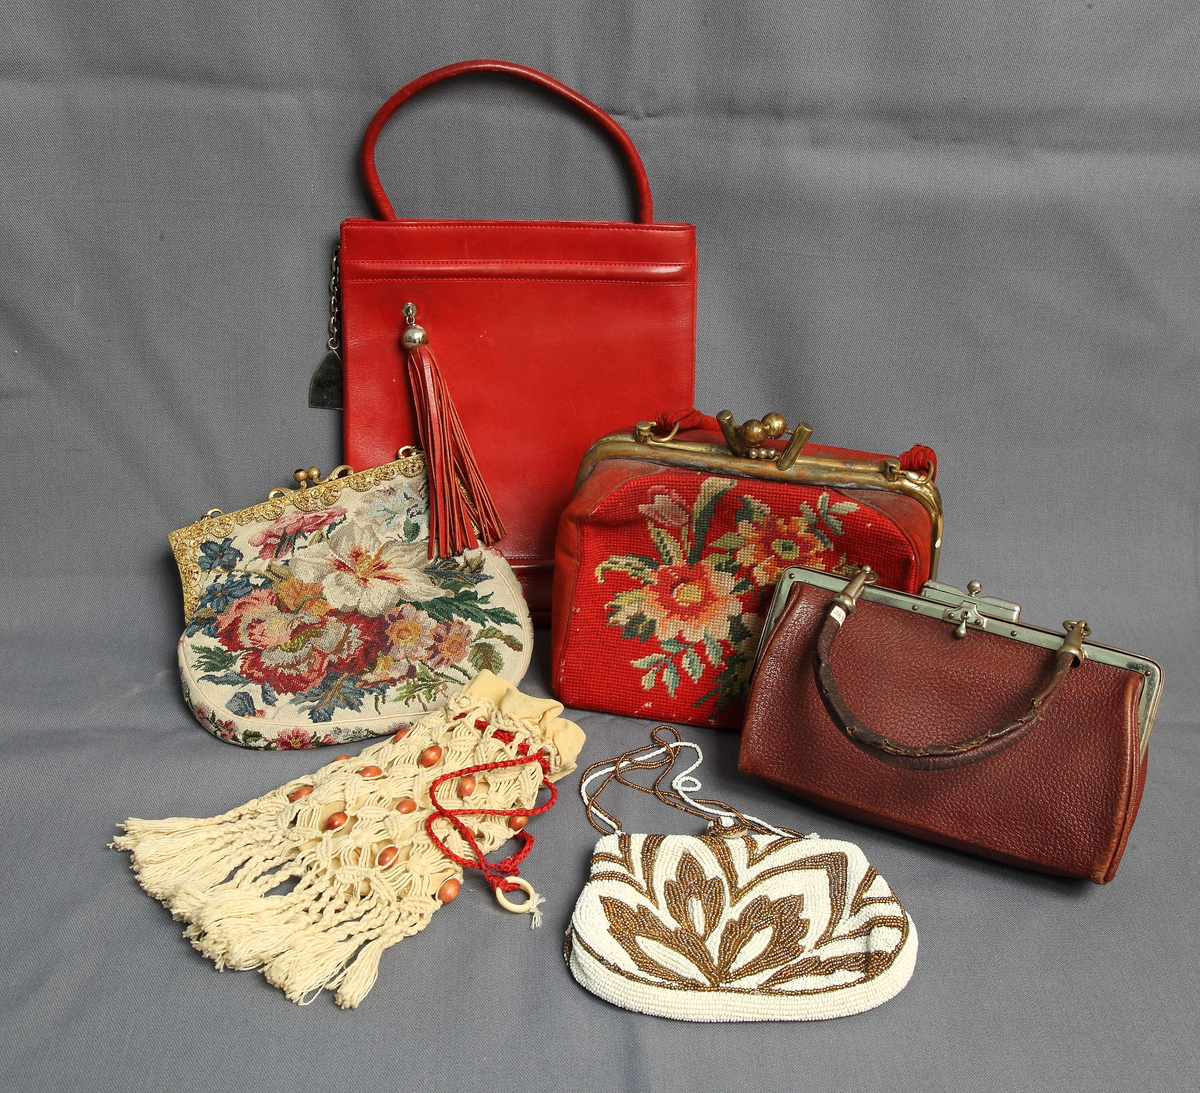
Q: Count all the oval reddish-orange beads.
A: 12